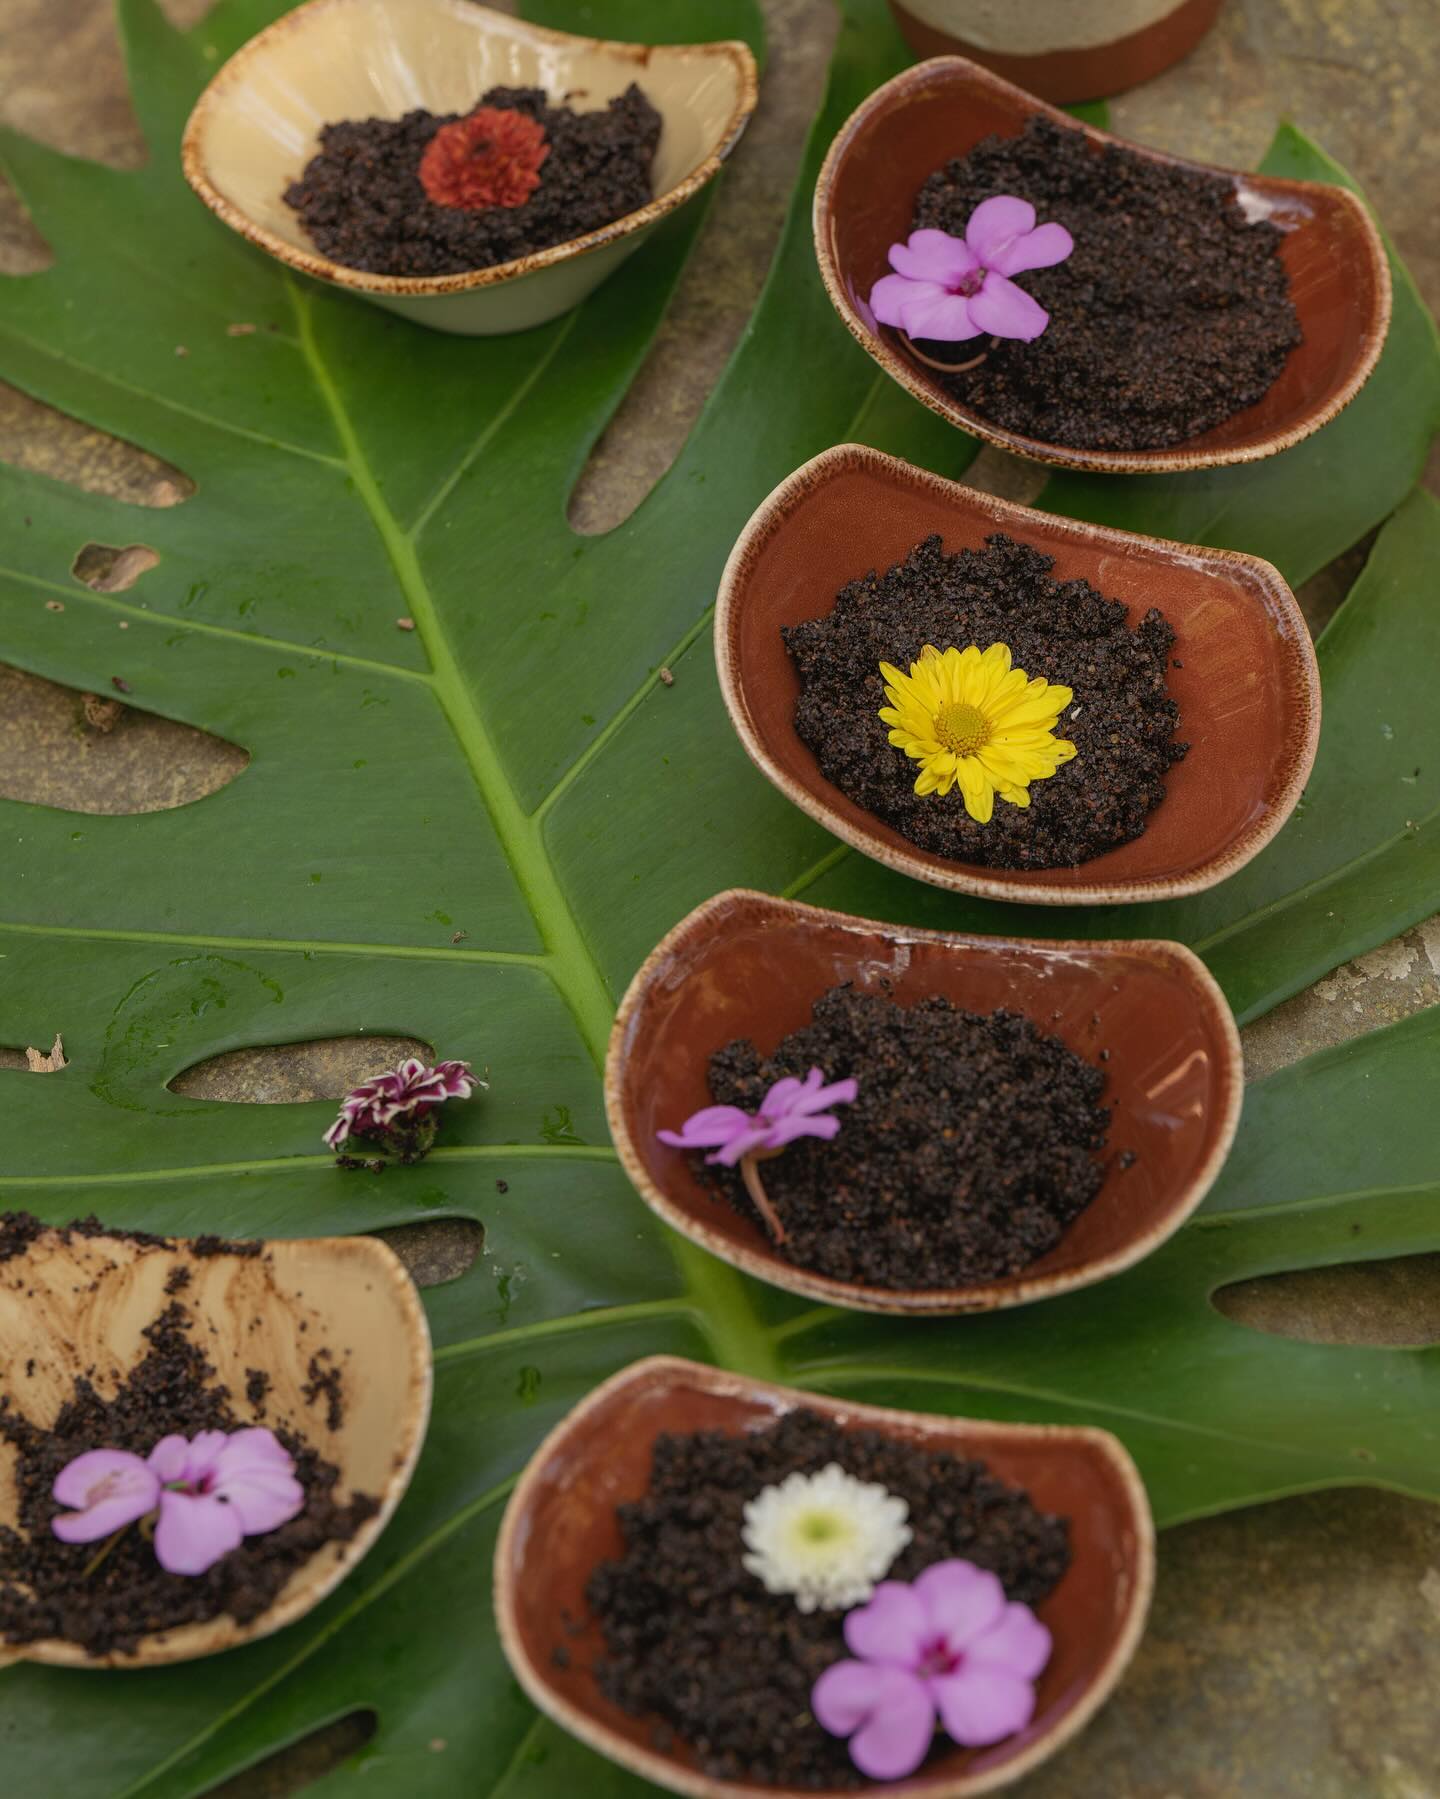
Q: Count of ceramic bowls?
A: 6